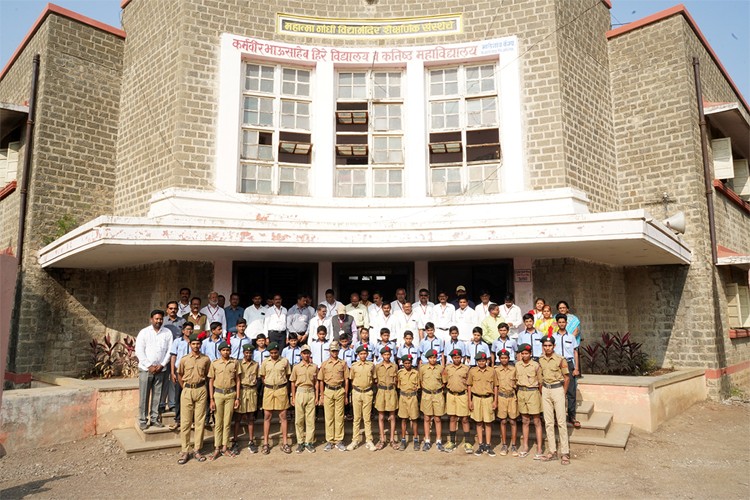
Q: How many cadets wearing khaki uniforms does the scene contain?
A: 15